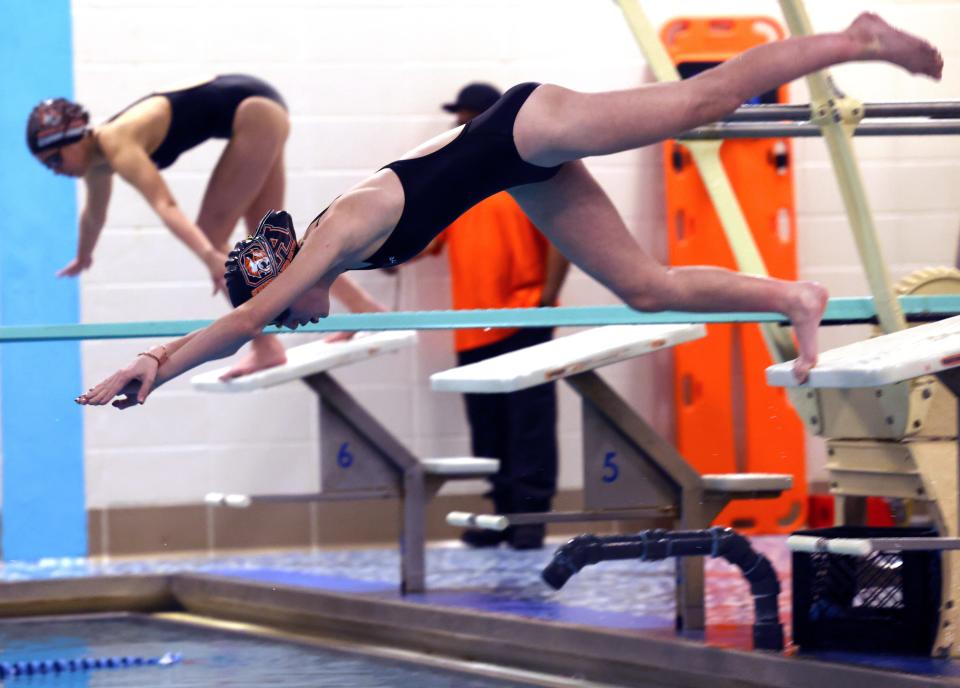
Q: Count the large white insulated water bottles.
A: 0